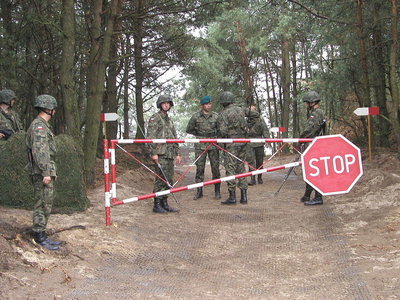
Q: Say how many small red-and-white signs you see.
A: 3